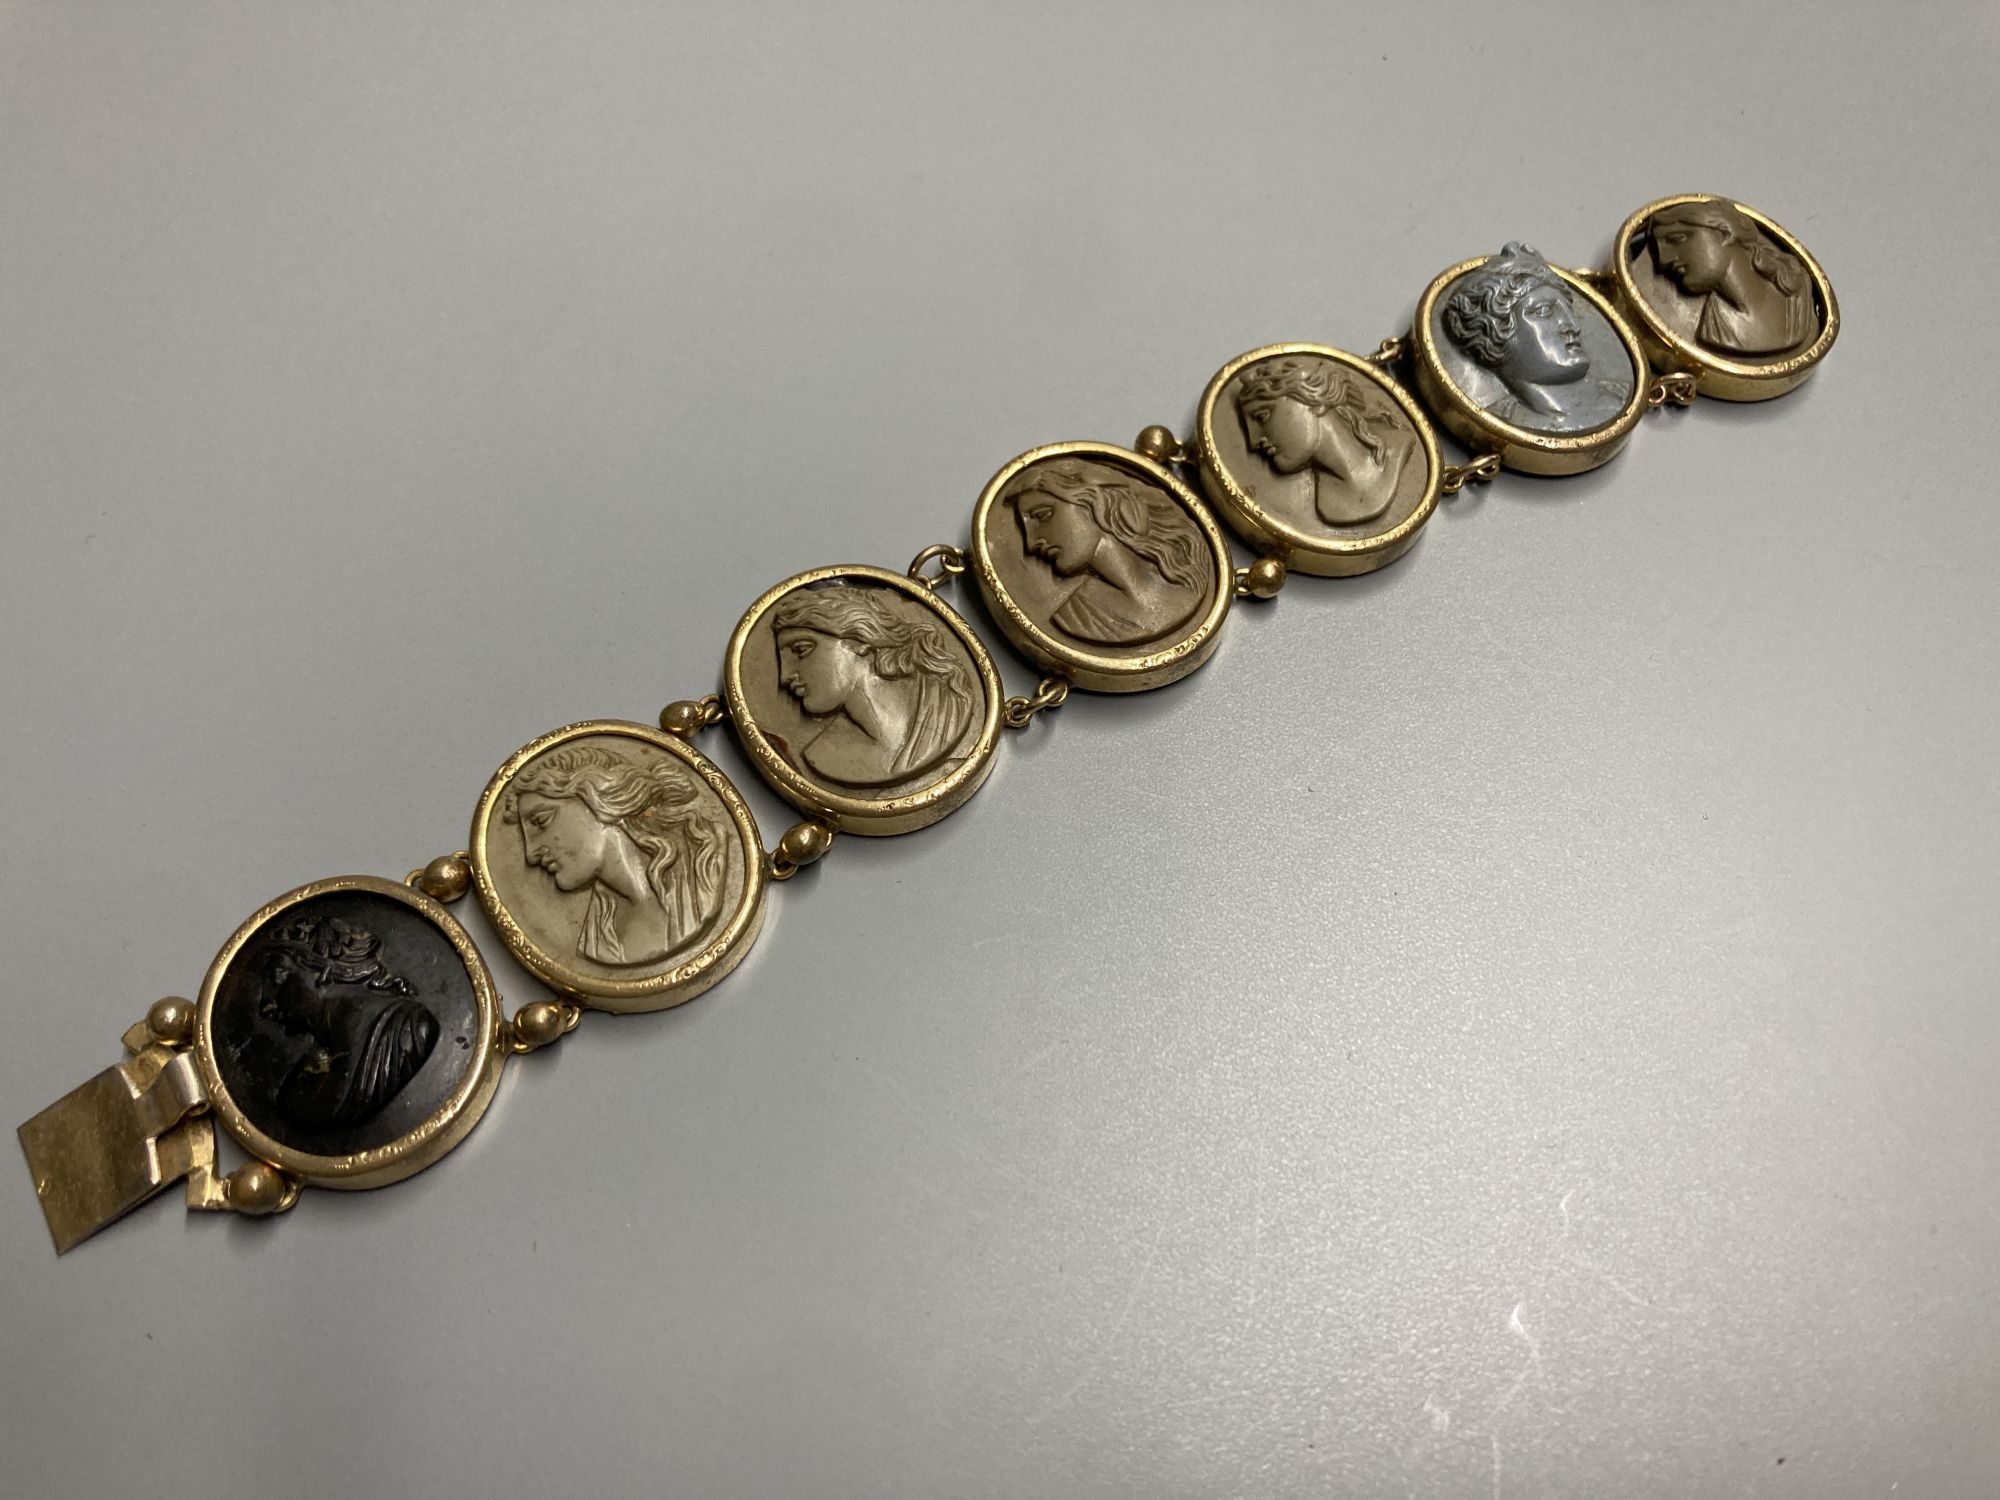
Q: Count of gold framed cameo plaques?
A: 7